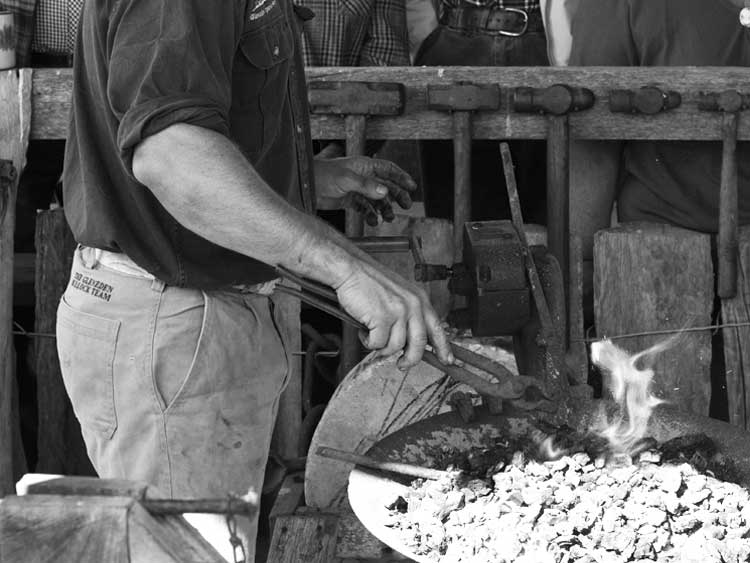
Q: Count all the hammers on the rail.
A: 5